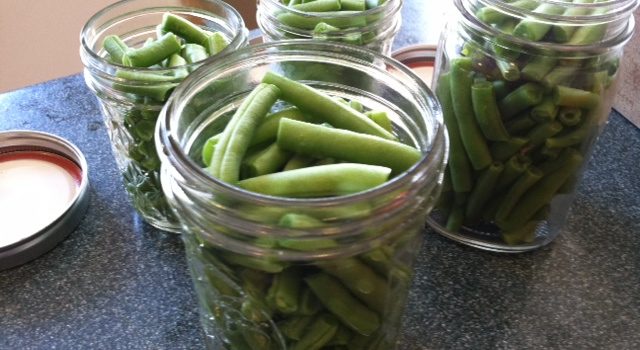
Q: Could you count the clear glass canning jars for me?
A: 4